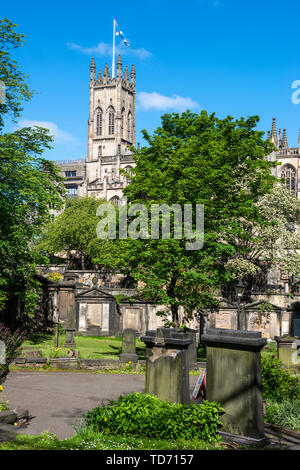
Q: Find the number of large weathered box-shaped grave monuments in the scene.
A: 2